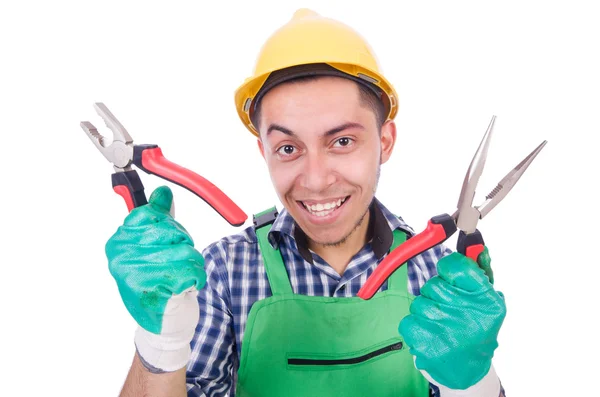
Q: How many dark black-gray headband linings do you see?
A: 1